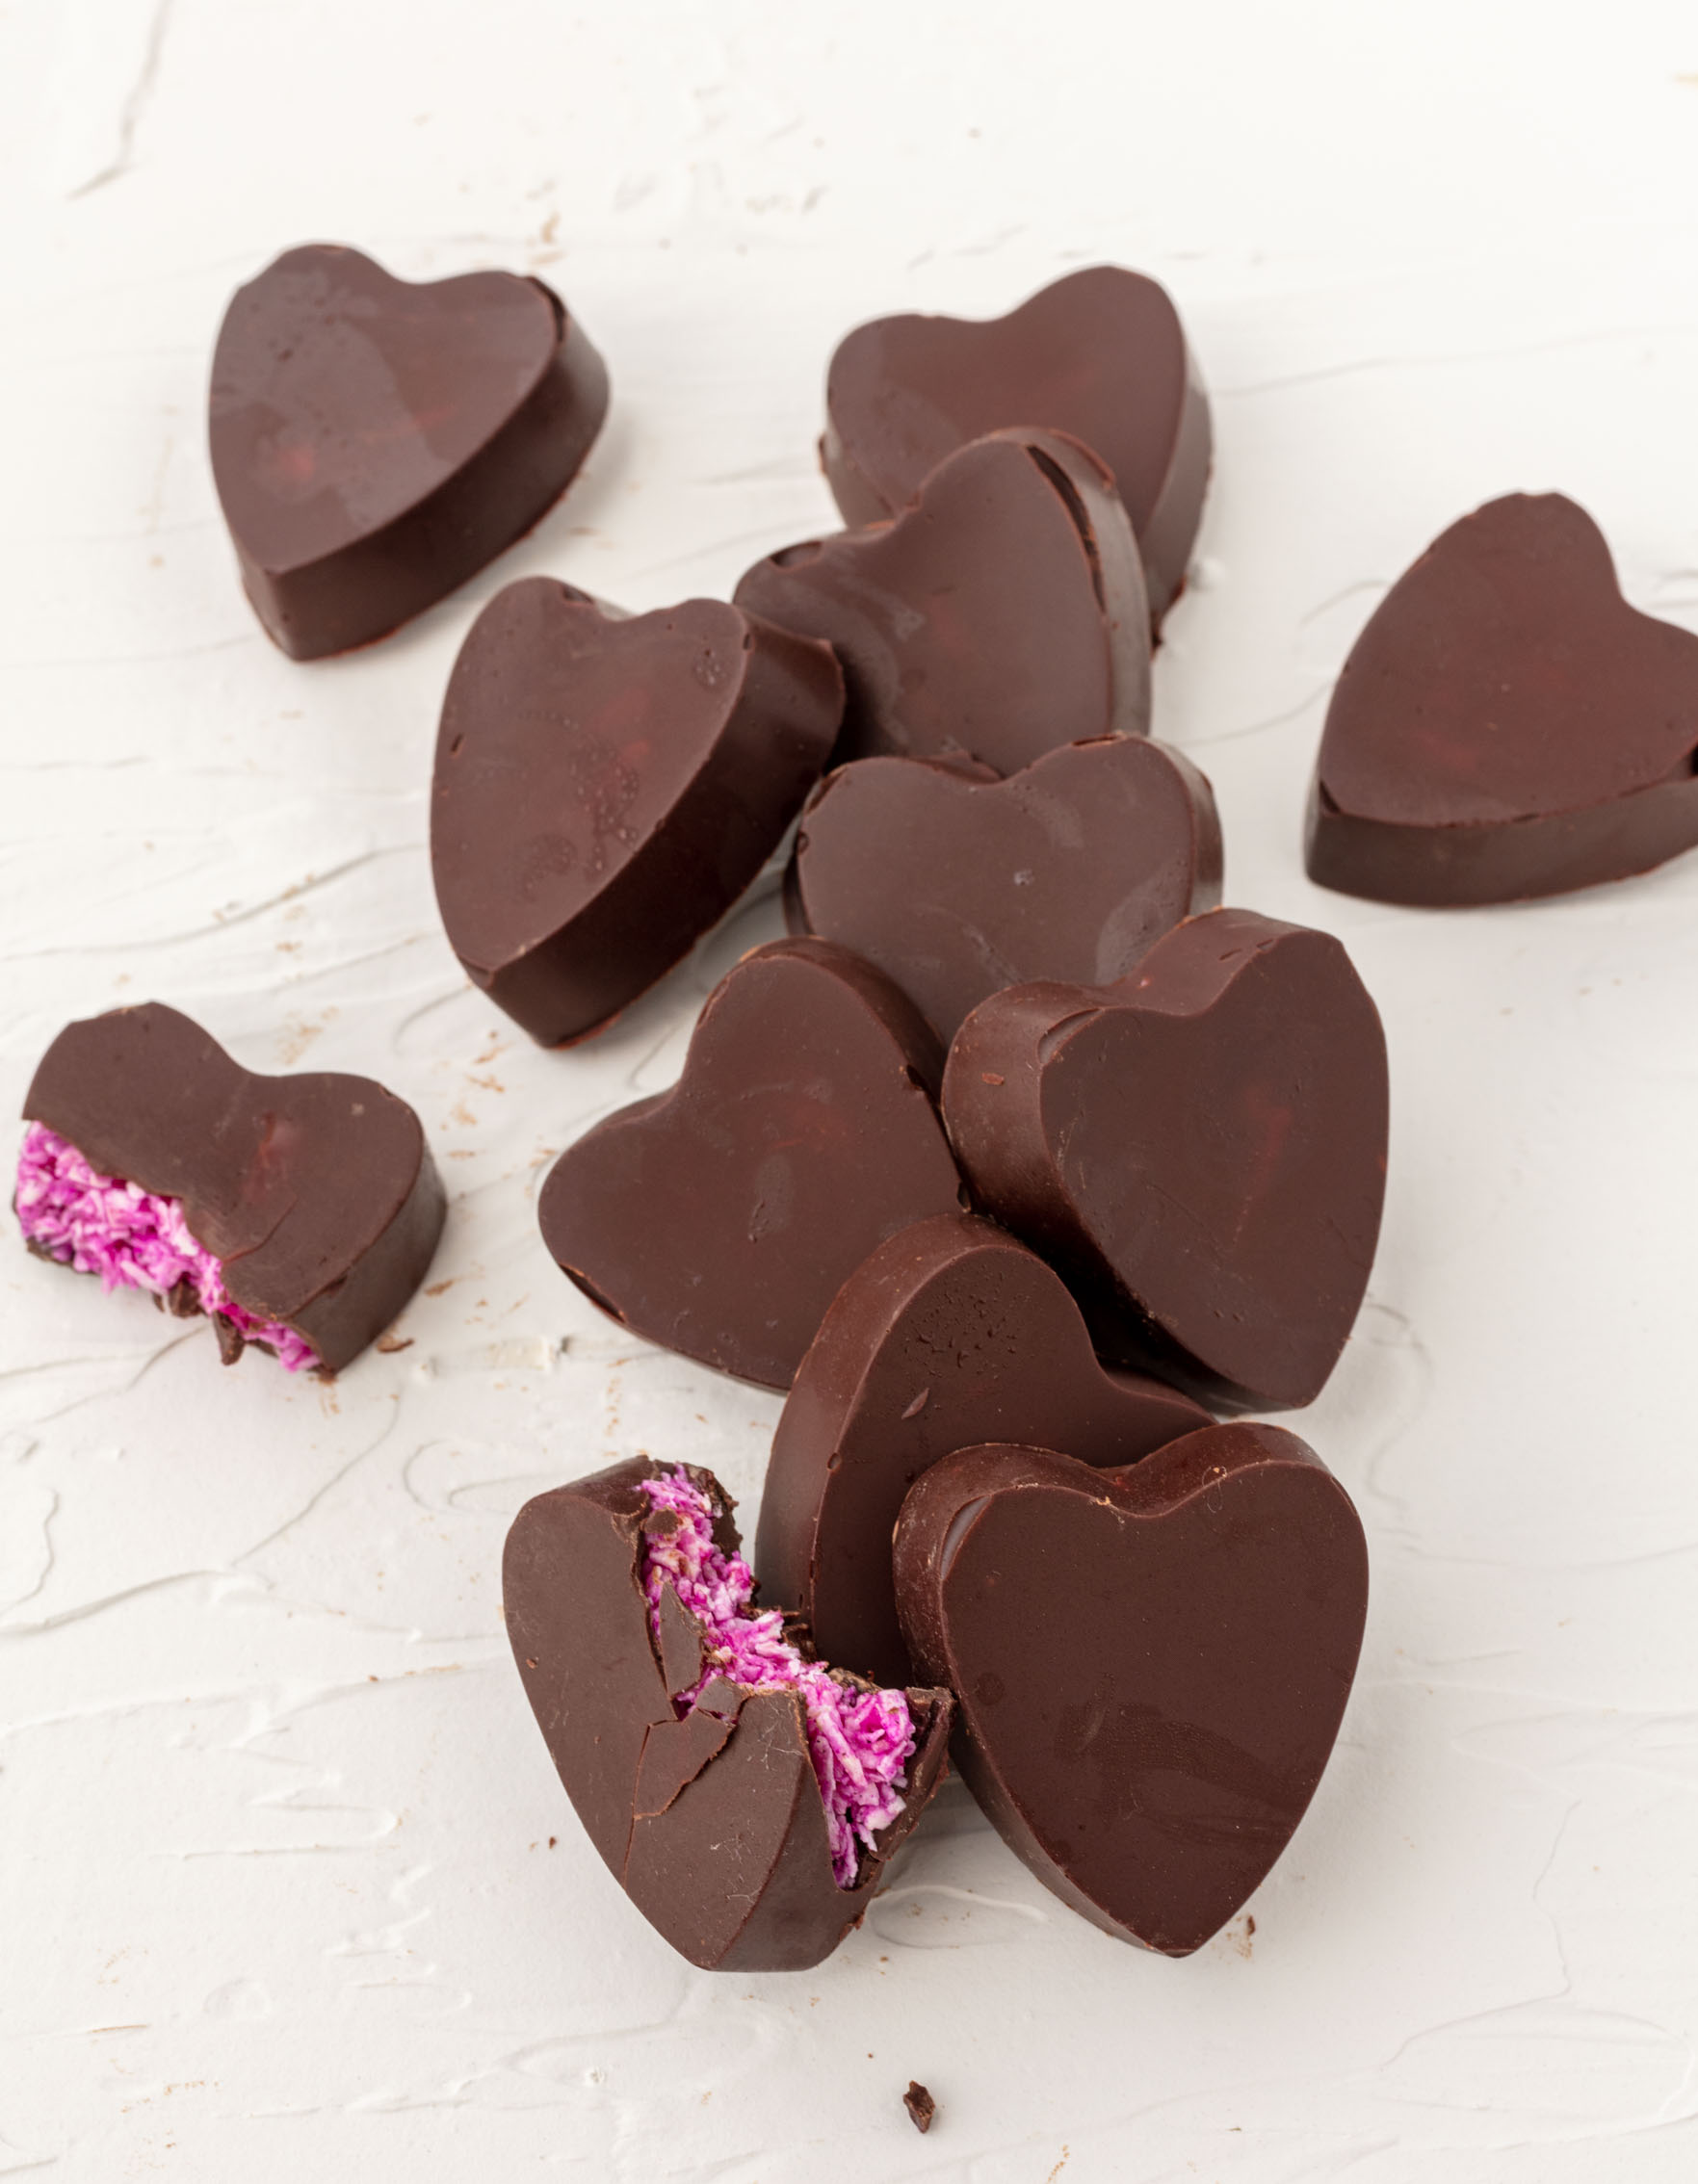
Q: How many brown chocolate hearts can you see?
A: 12